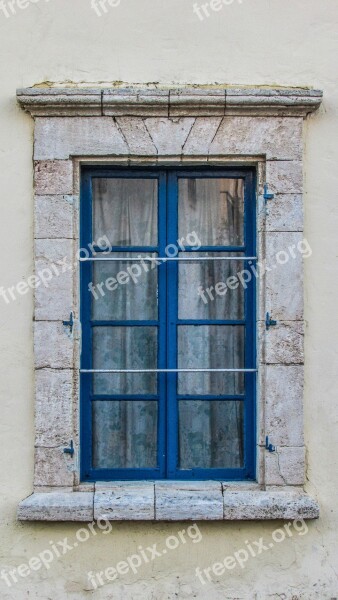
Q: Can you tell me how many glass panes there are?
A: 8